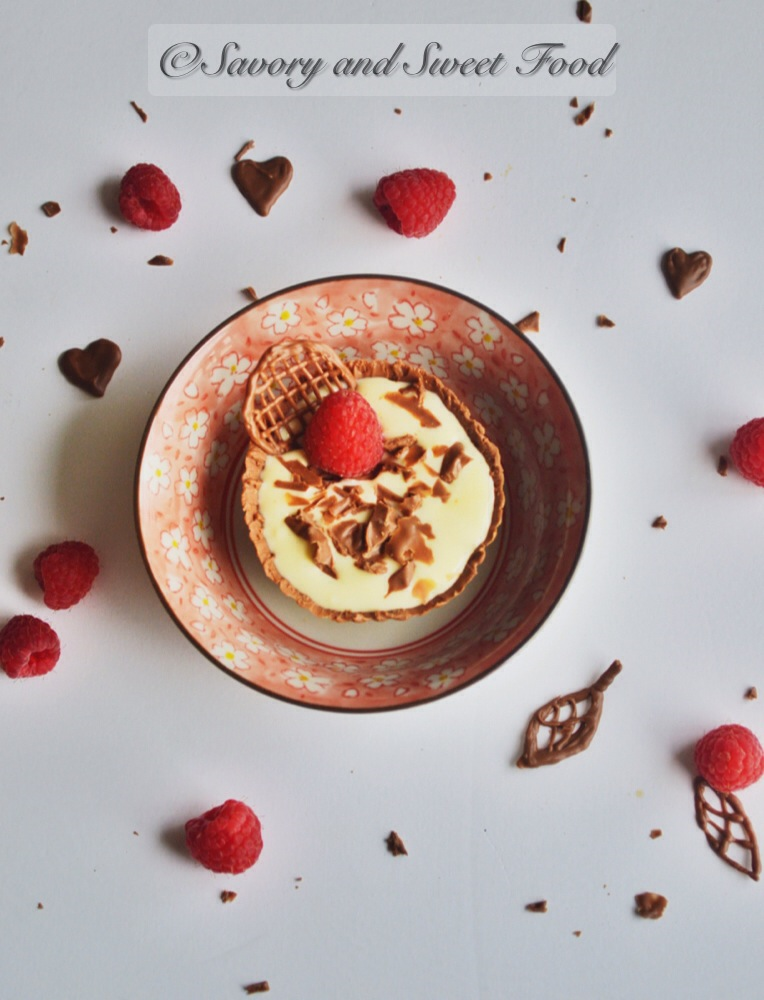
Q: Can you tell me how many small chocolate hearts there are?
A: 3